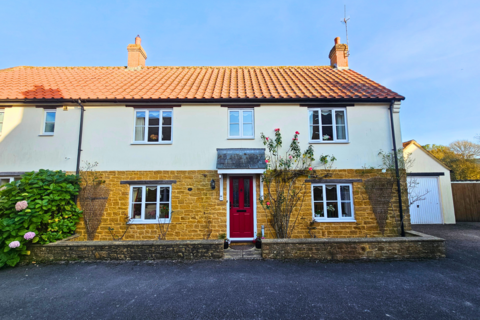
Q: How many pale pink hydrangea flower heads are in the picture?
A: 3